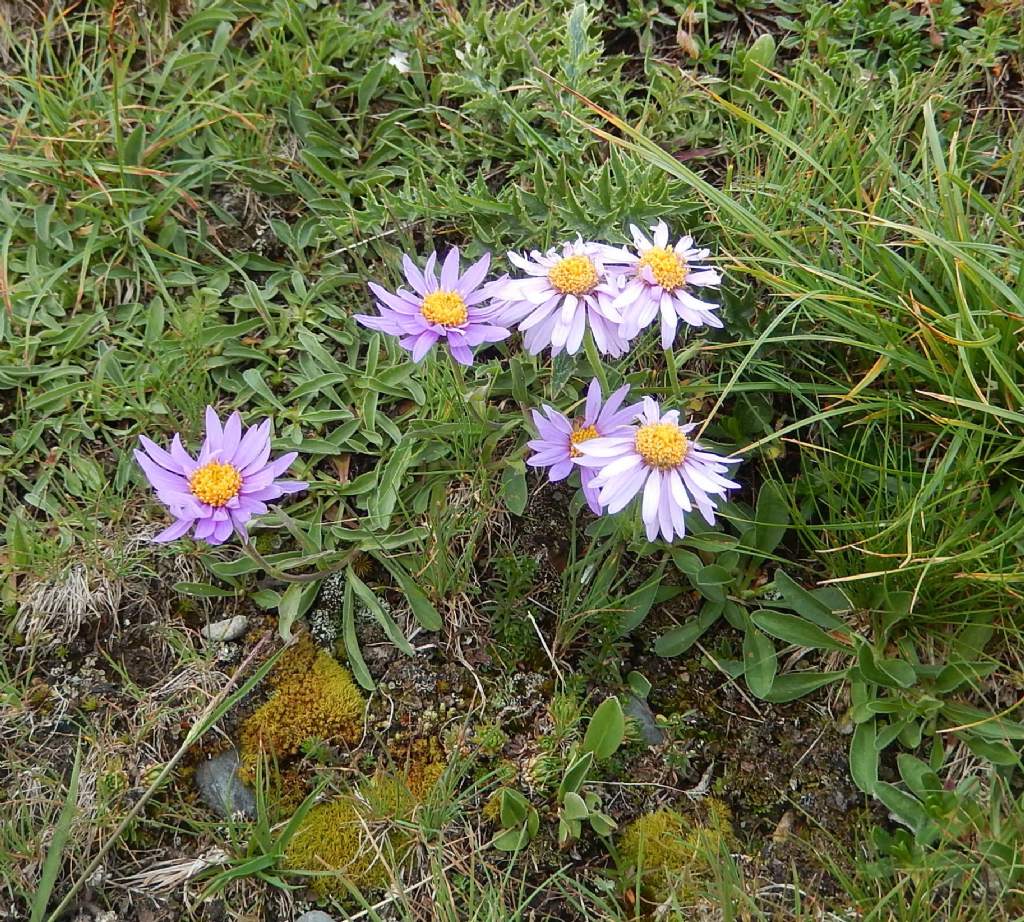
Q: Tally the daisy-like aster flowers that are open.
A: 6